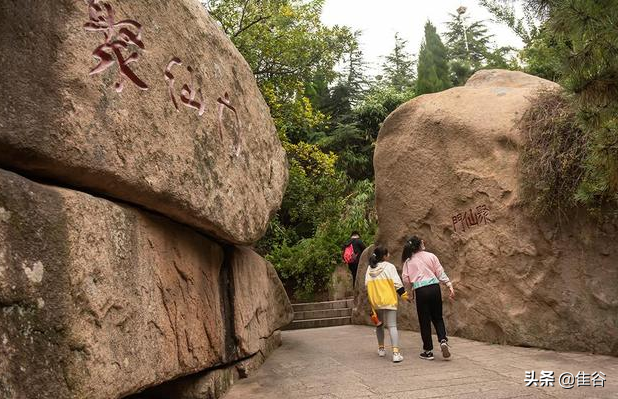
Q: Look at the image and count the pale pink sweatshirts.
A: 1